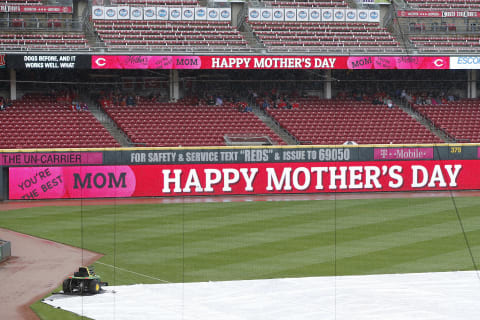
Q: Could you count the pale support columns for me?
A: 4